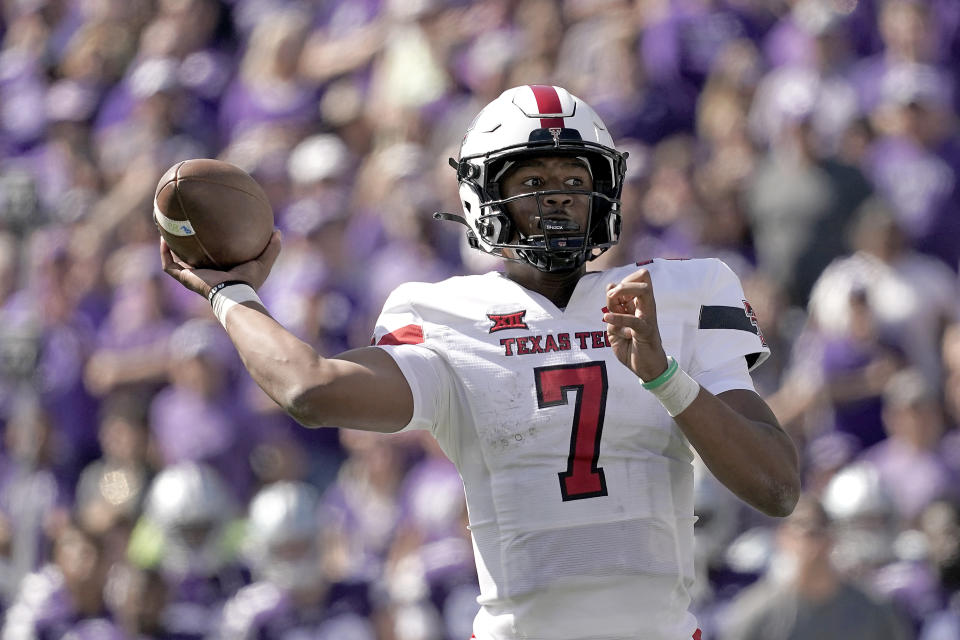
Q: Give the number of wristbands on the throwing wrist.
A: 2